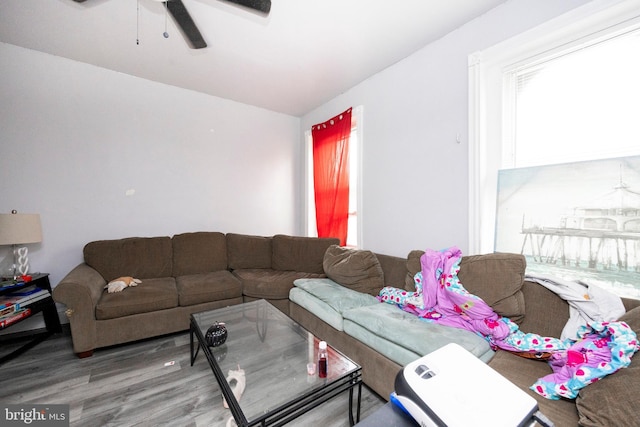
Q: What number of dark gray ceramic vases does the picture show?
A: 0